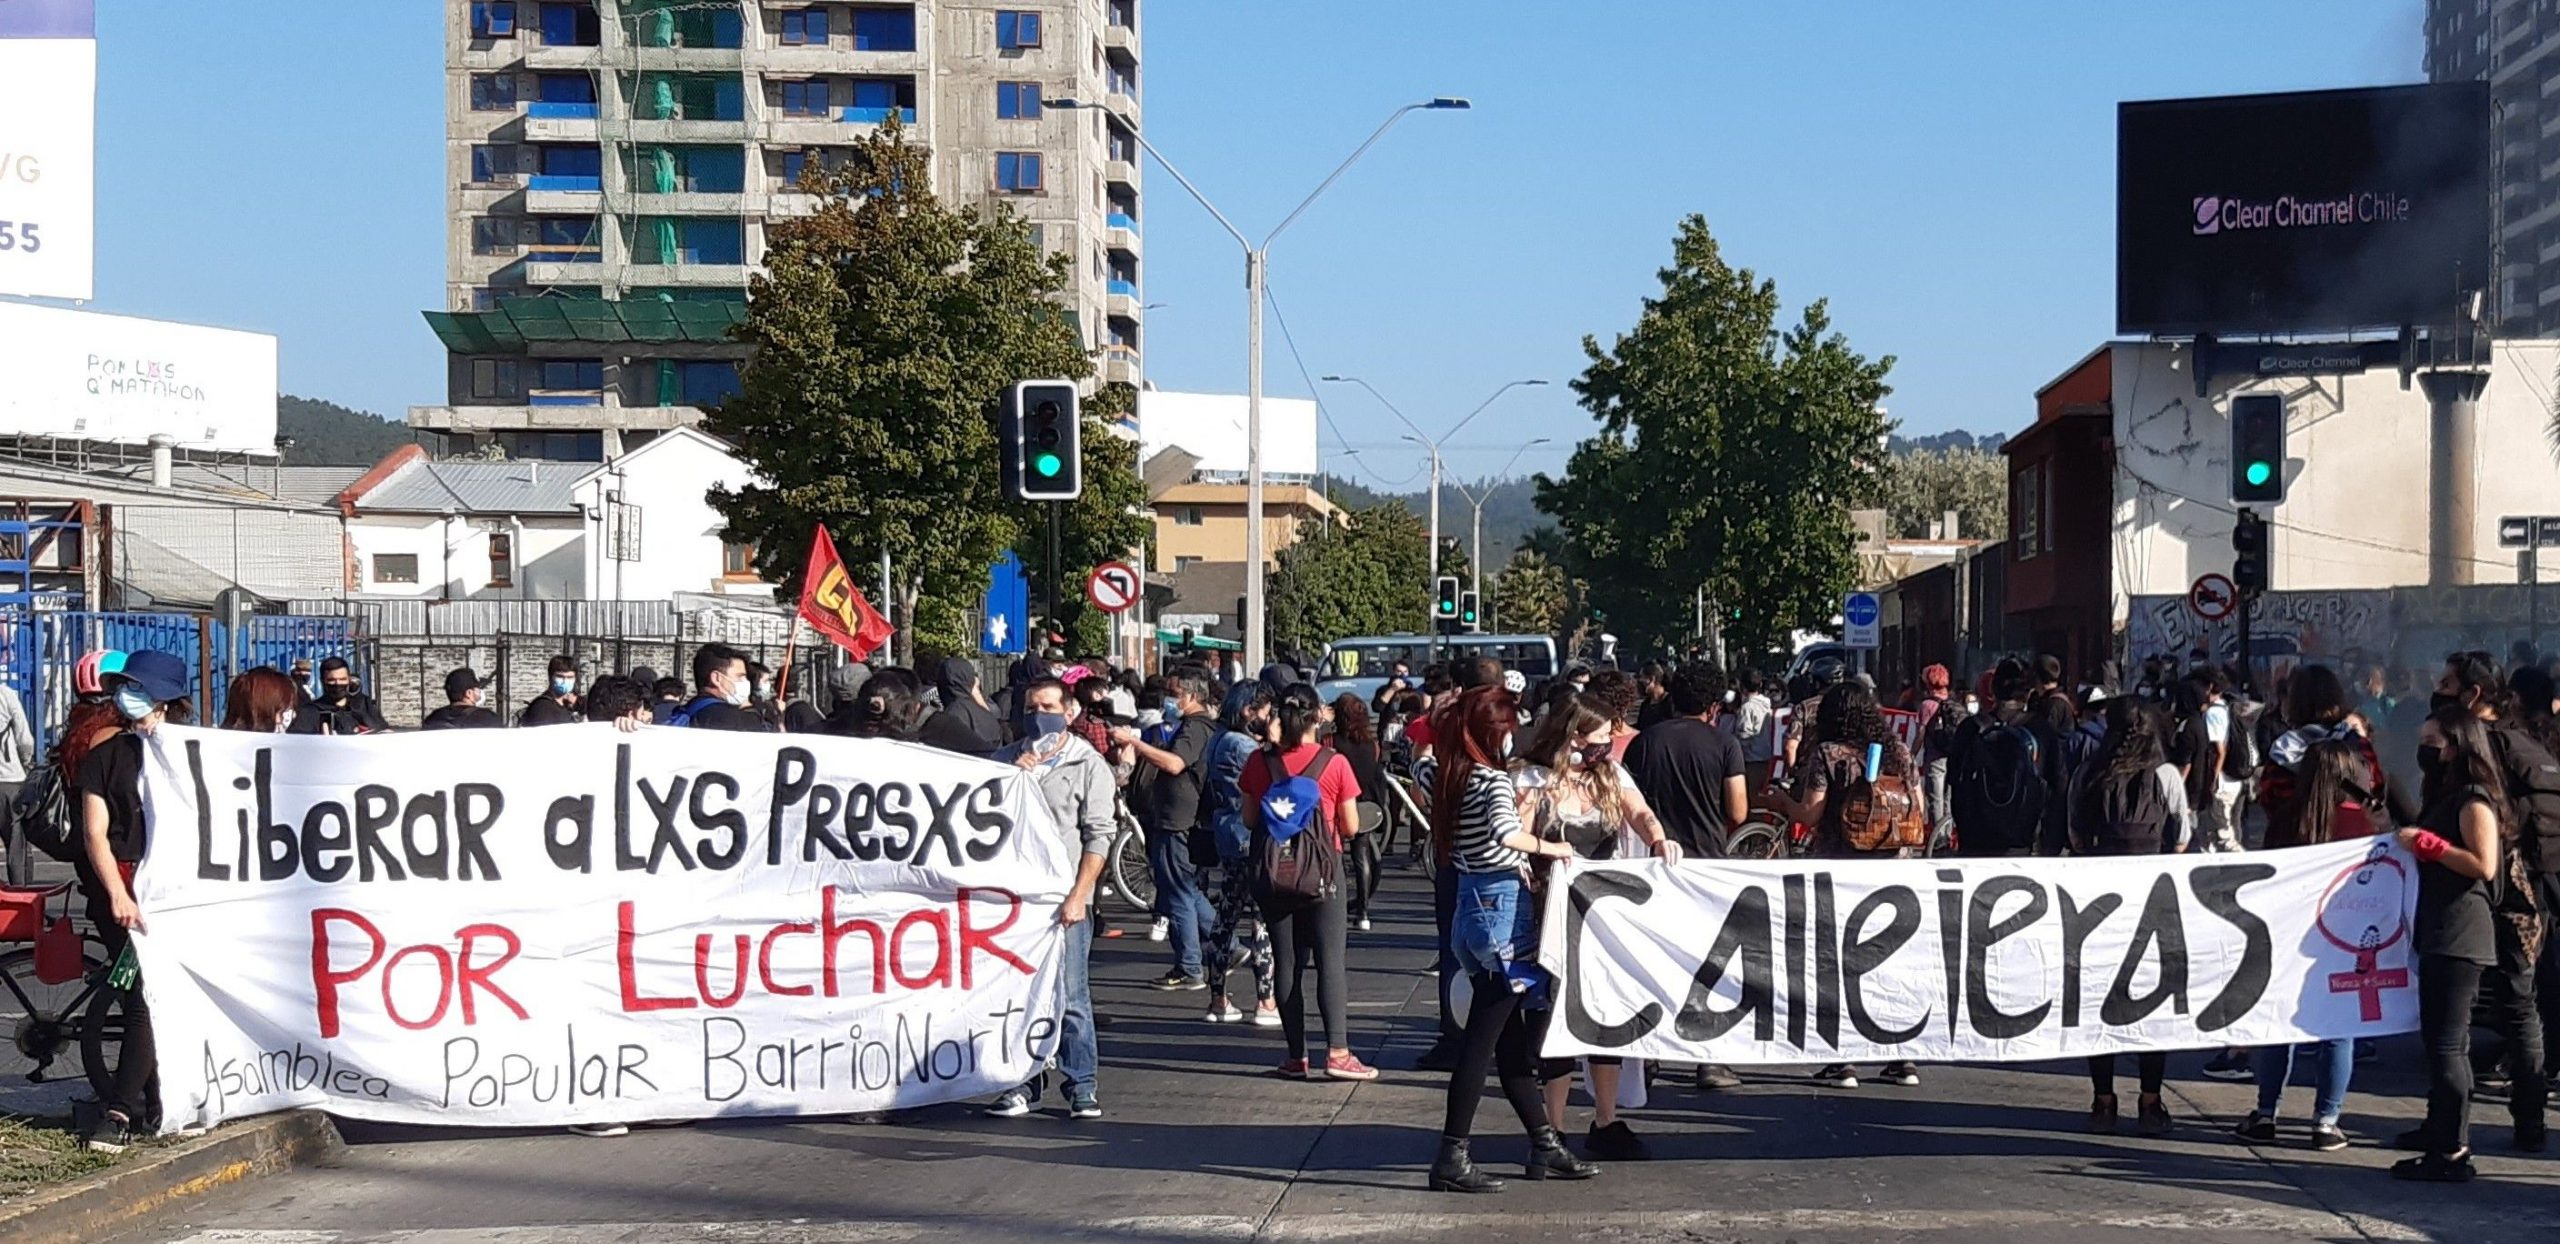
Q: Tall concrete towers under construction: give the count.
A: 1